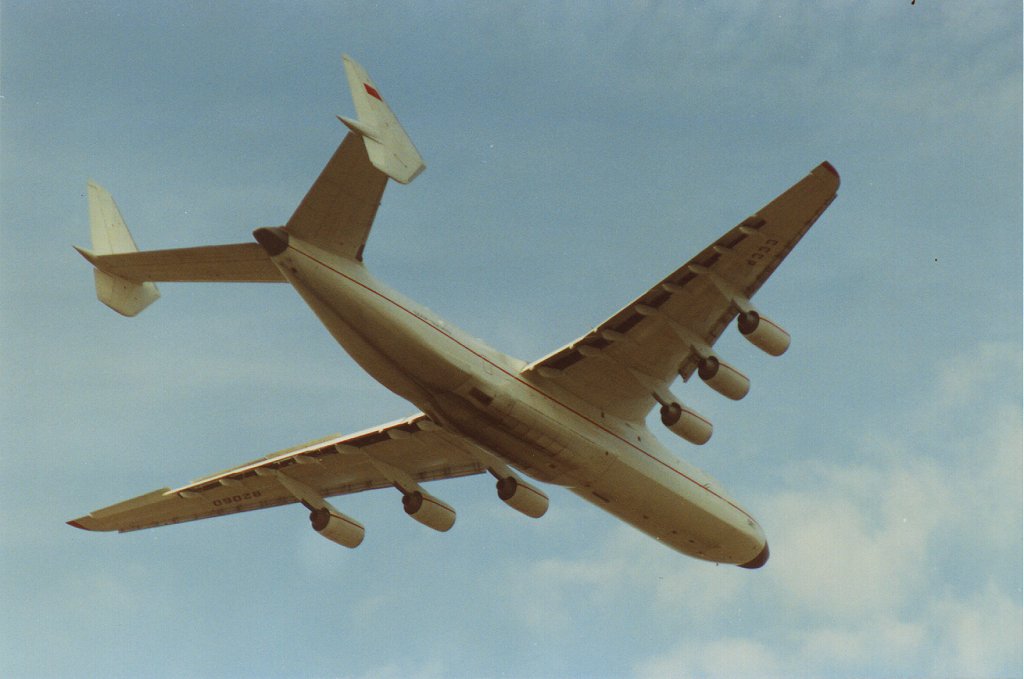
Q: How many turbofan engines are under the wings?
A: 6